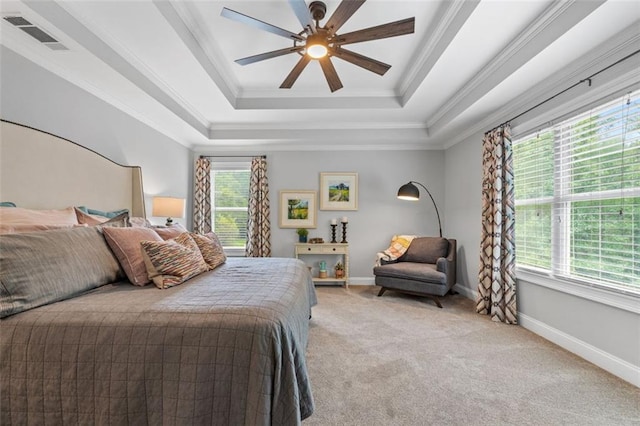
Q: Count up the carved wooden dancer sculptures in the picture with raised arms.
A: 0